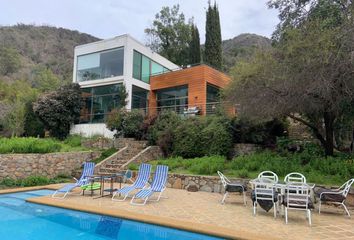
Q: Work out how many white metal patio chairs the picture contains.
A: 6